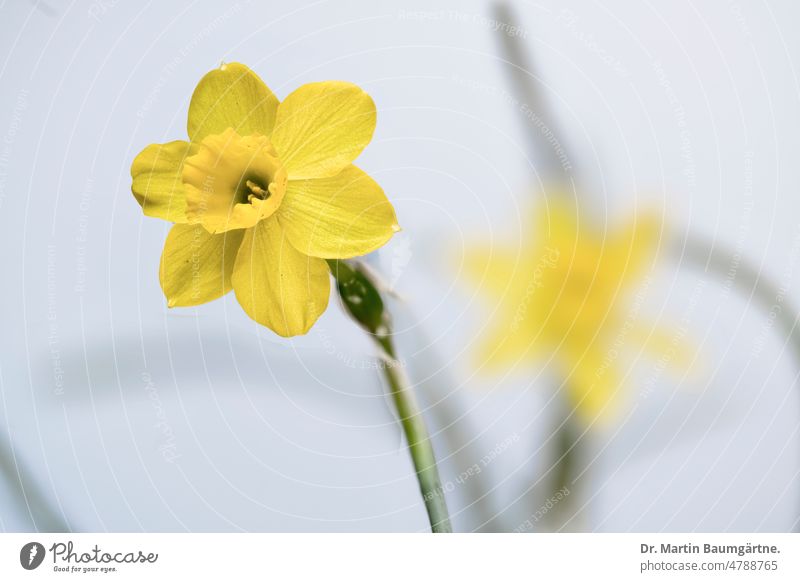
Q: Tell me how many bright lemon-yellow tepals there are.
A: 6